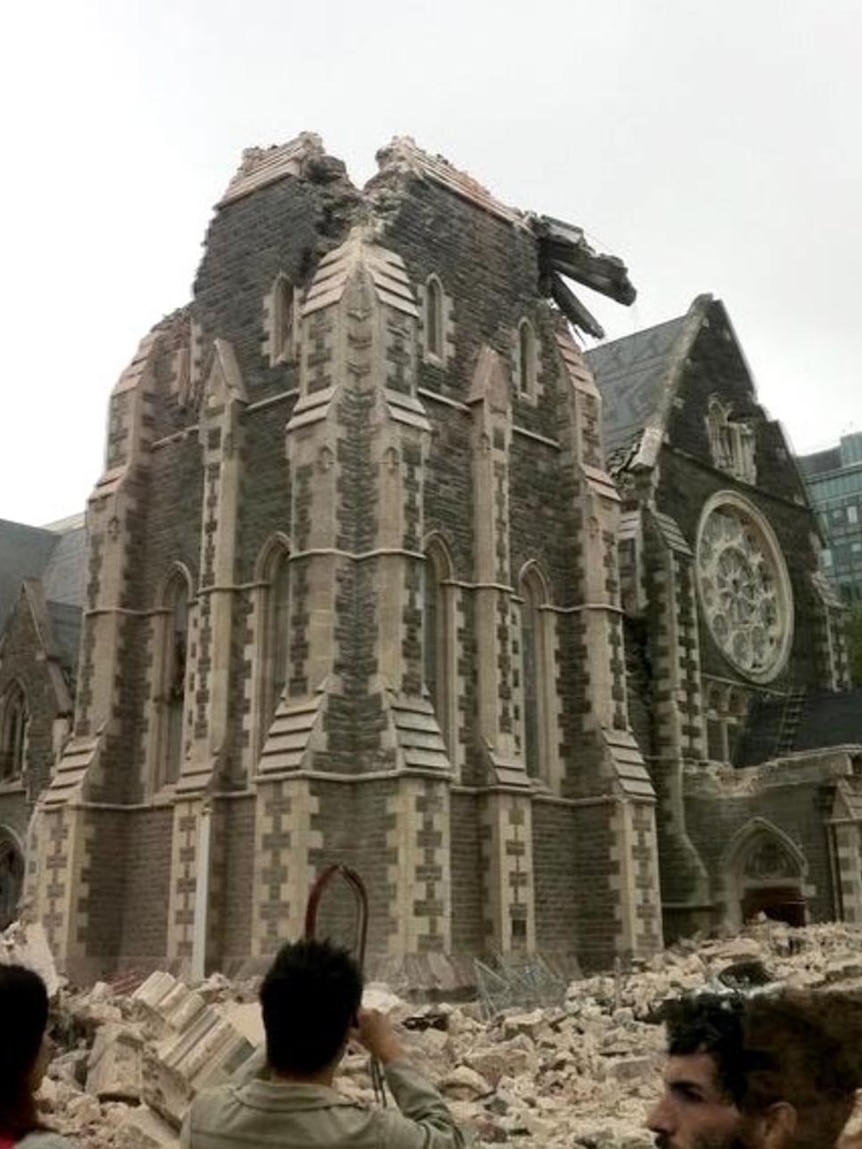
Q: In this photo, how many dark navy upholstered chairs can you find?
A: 0